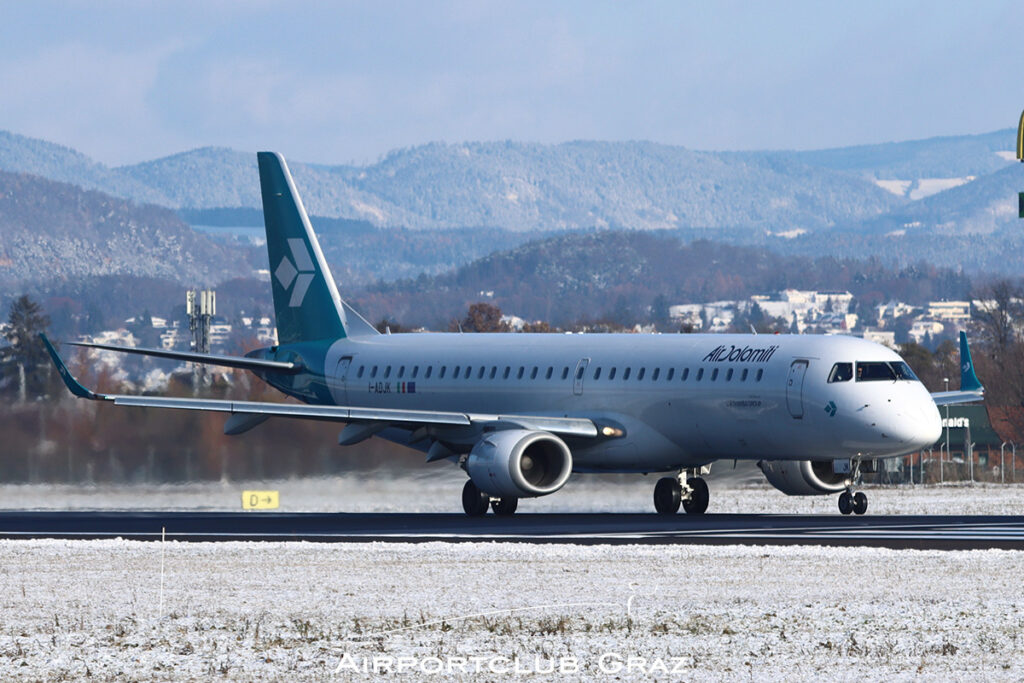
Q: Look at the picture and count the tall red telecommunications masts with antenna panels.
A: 0